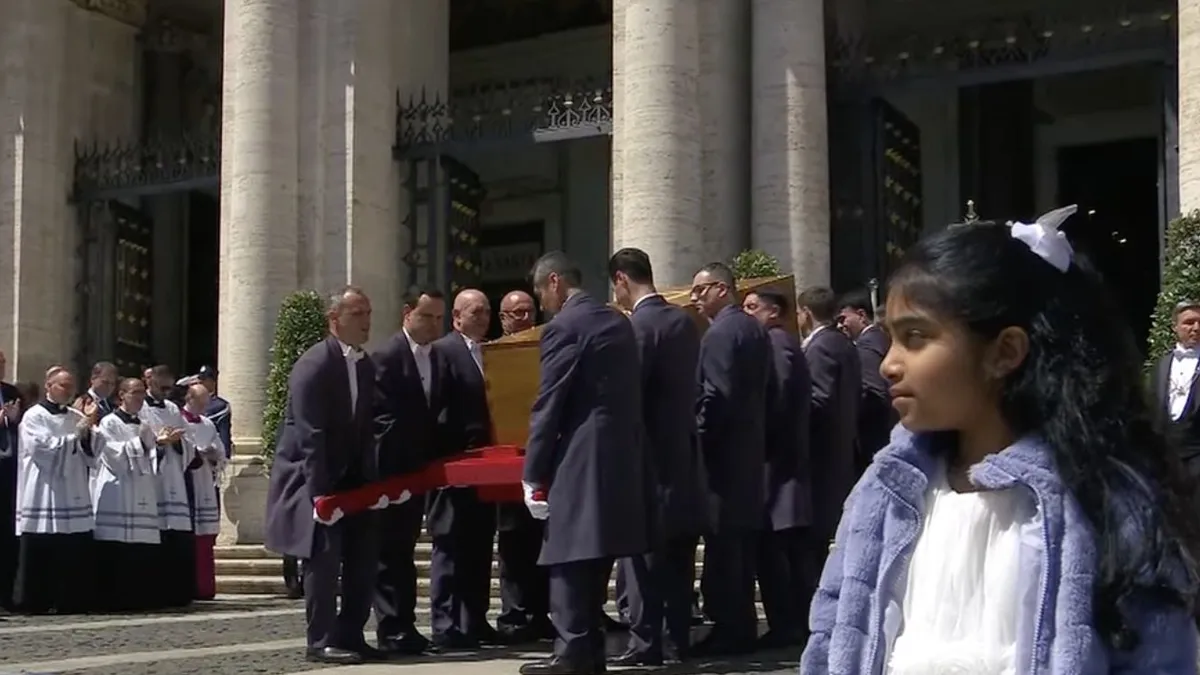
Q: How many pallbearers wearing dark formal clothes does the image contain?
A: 10